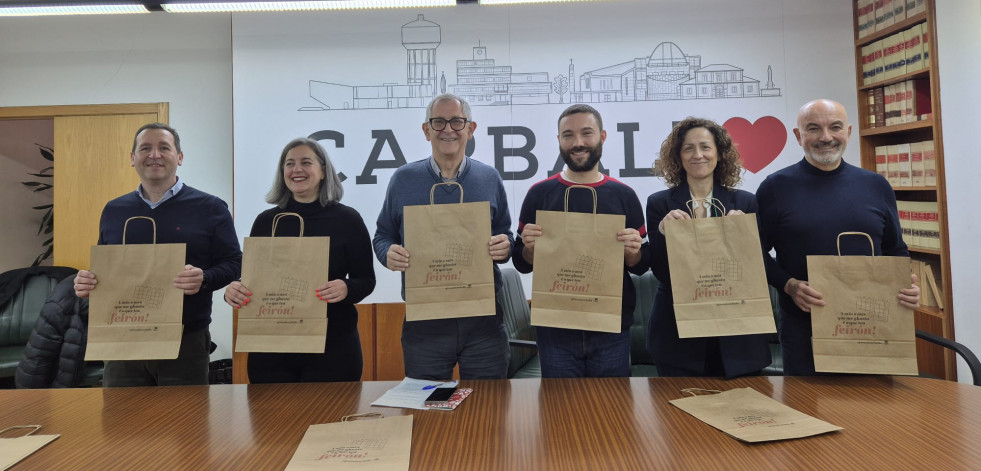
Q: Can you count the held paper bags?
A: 6